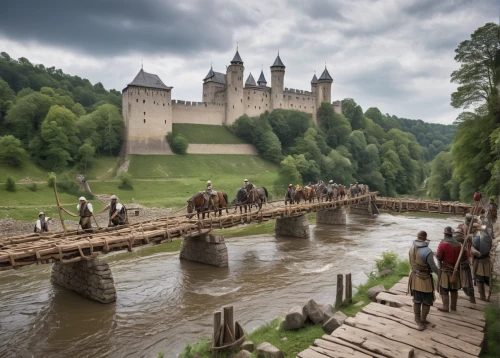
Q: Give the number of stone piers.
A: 5